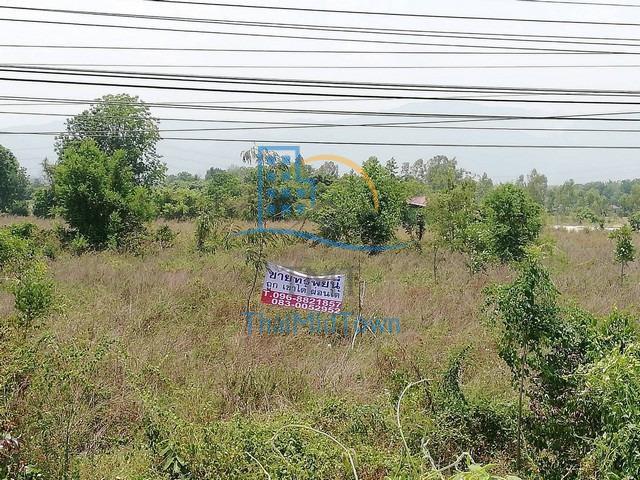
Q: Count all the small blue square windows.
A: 10